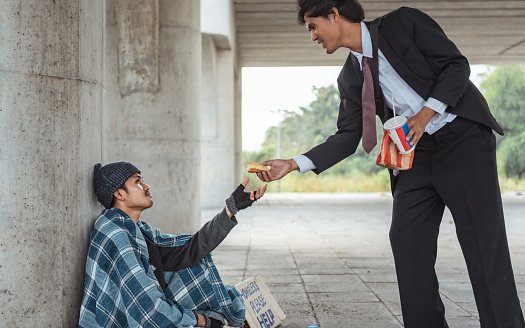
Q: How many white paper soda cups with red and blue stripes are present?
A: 1